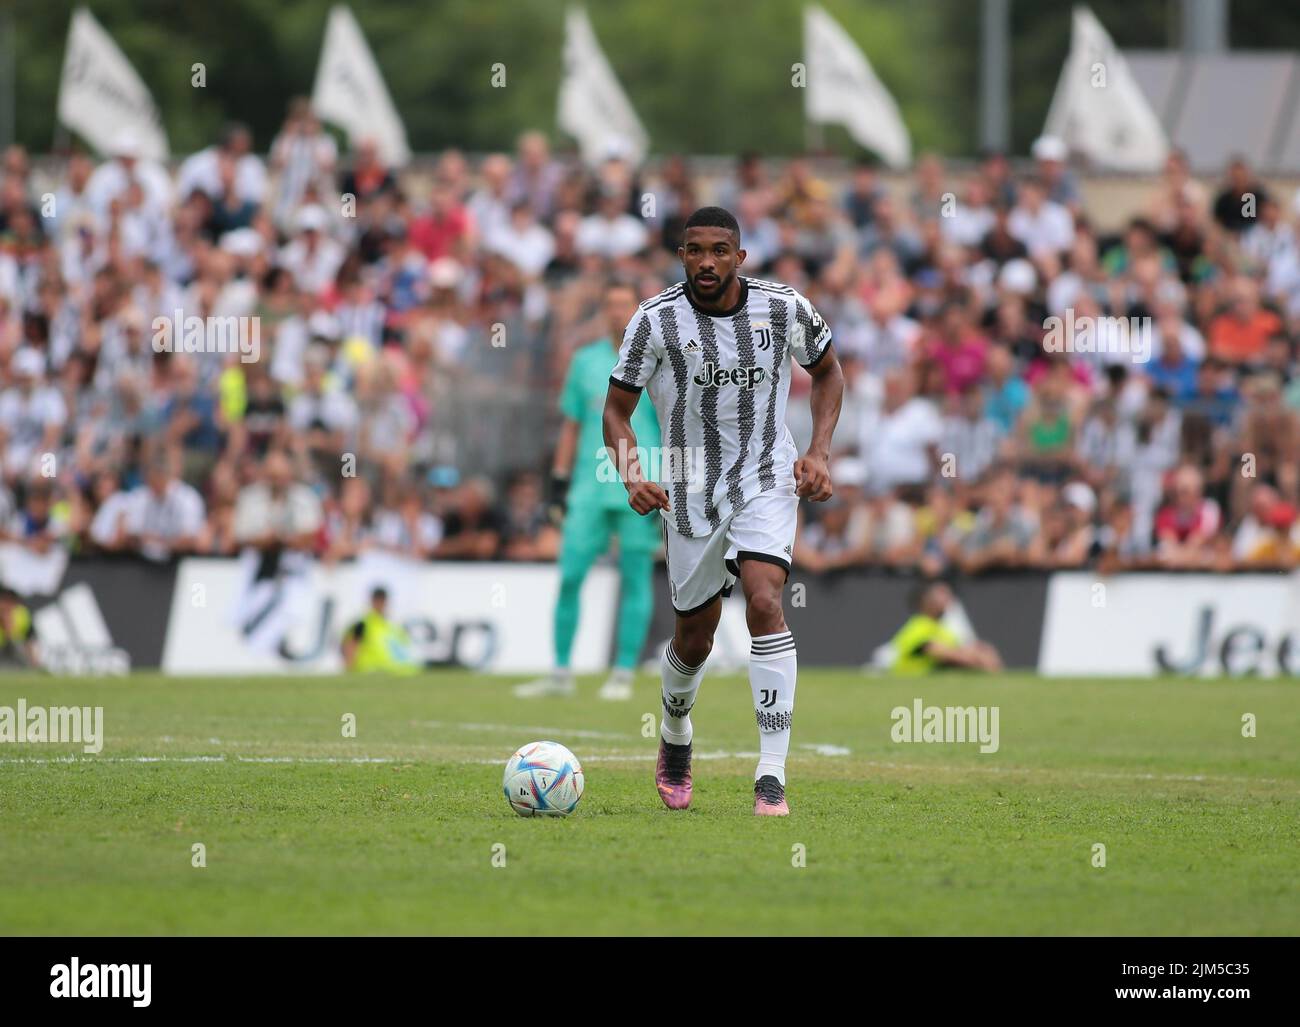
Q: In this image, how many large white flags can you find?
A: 5